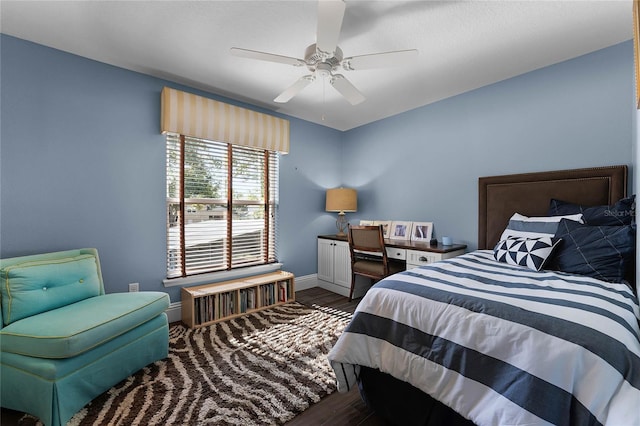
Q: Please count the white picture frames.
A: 4